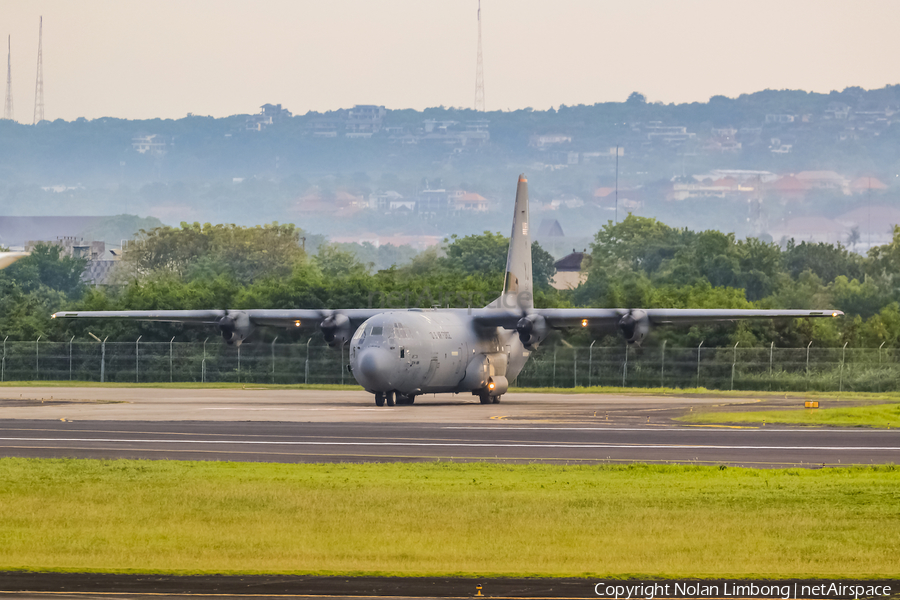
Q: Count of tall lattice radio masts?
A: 3